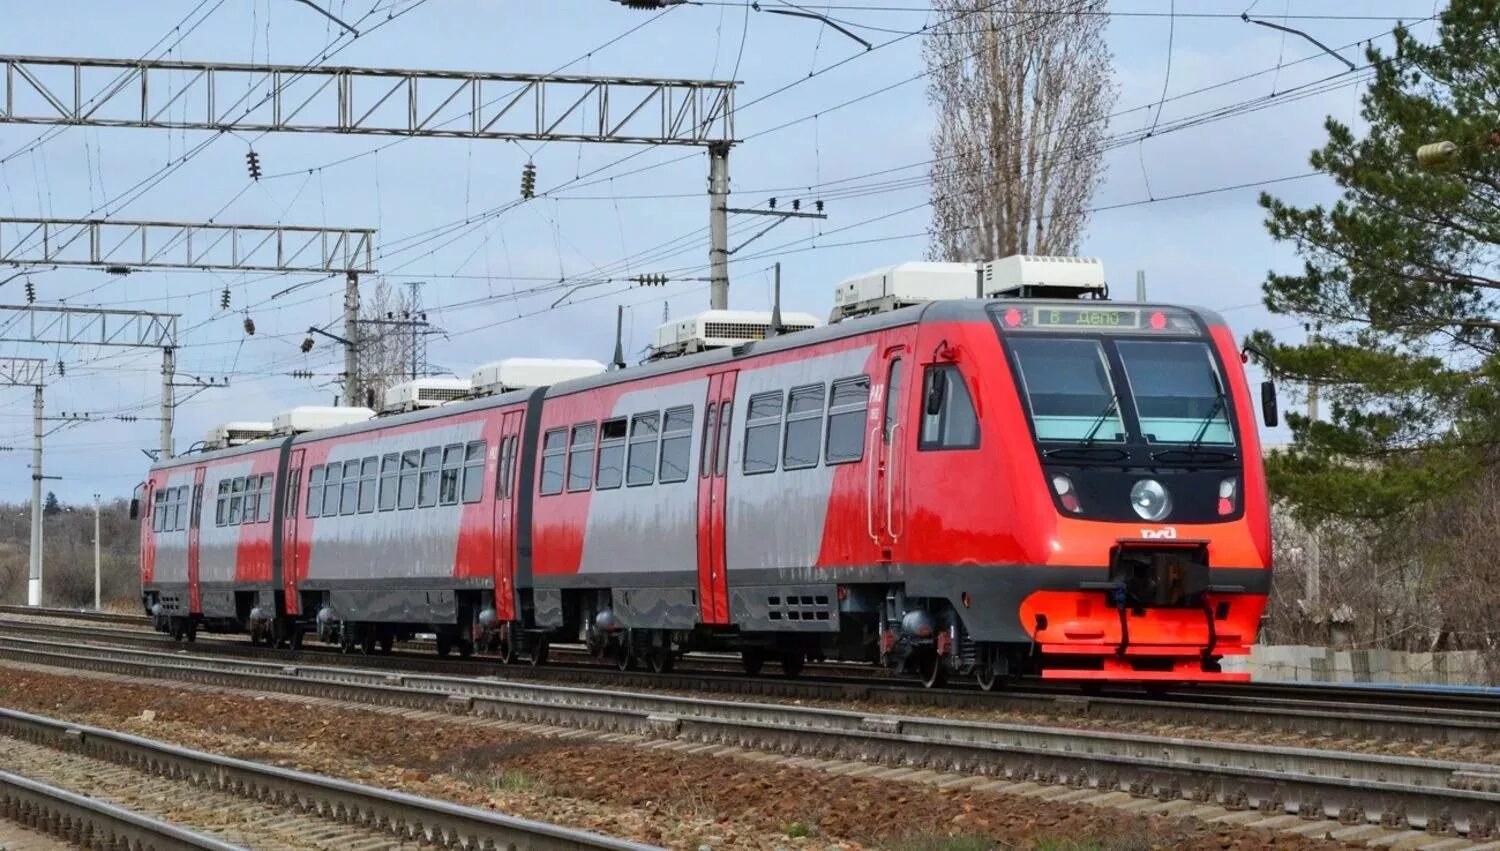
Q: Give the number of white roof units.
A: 7